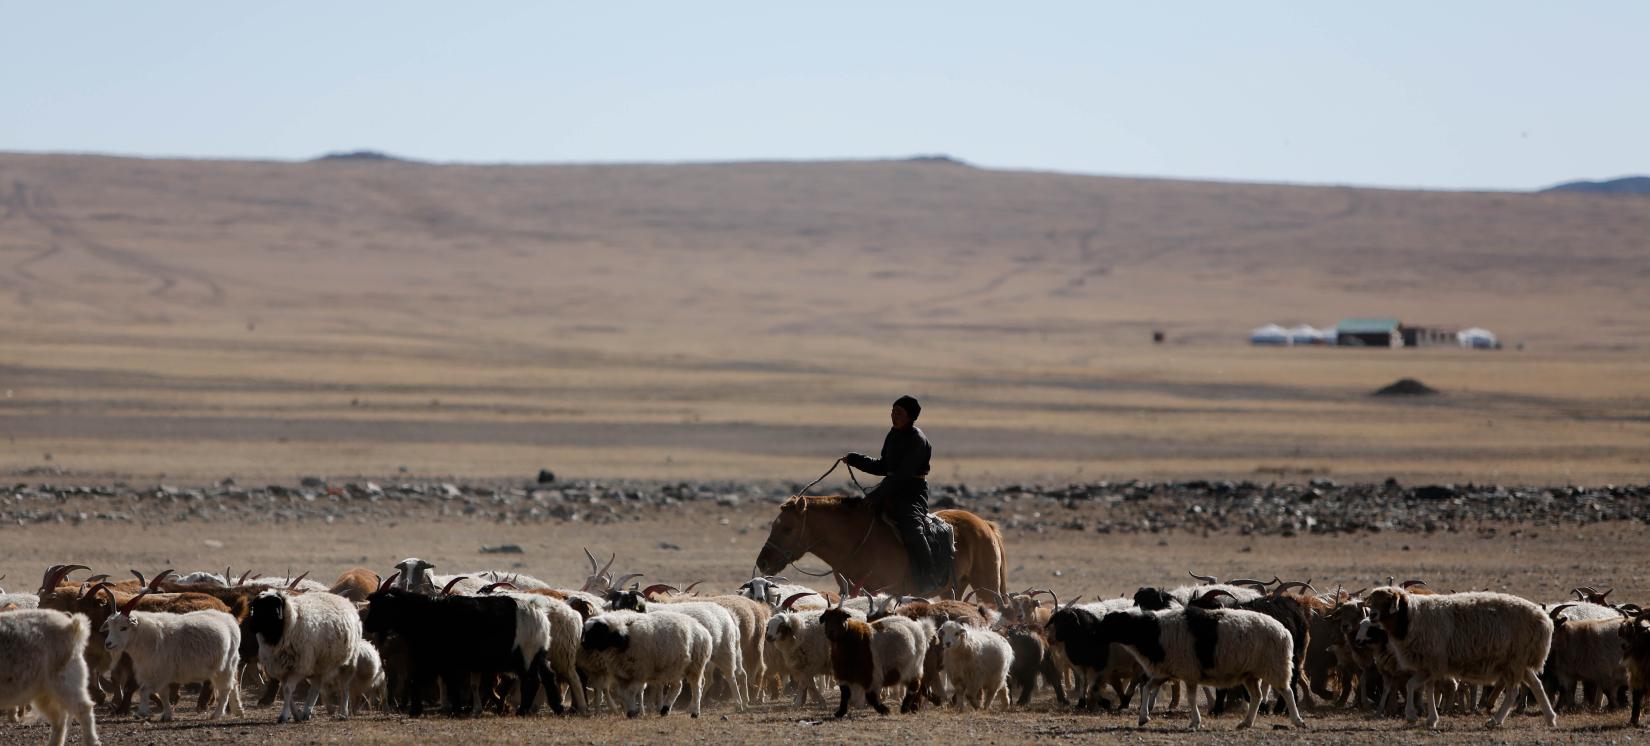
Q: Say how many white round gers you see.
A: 4